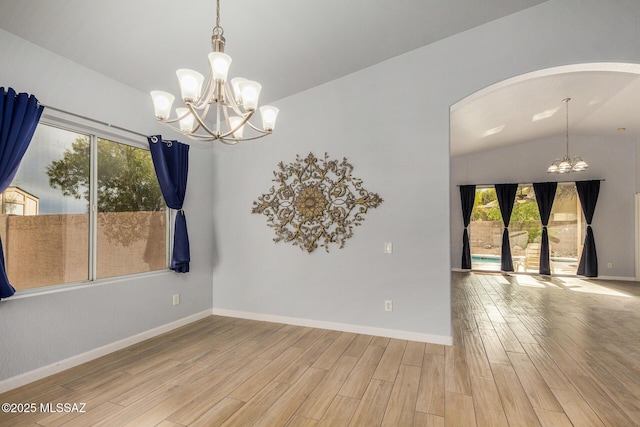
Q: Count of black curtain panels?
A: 4